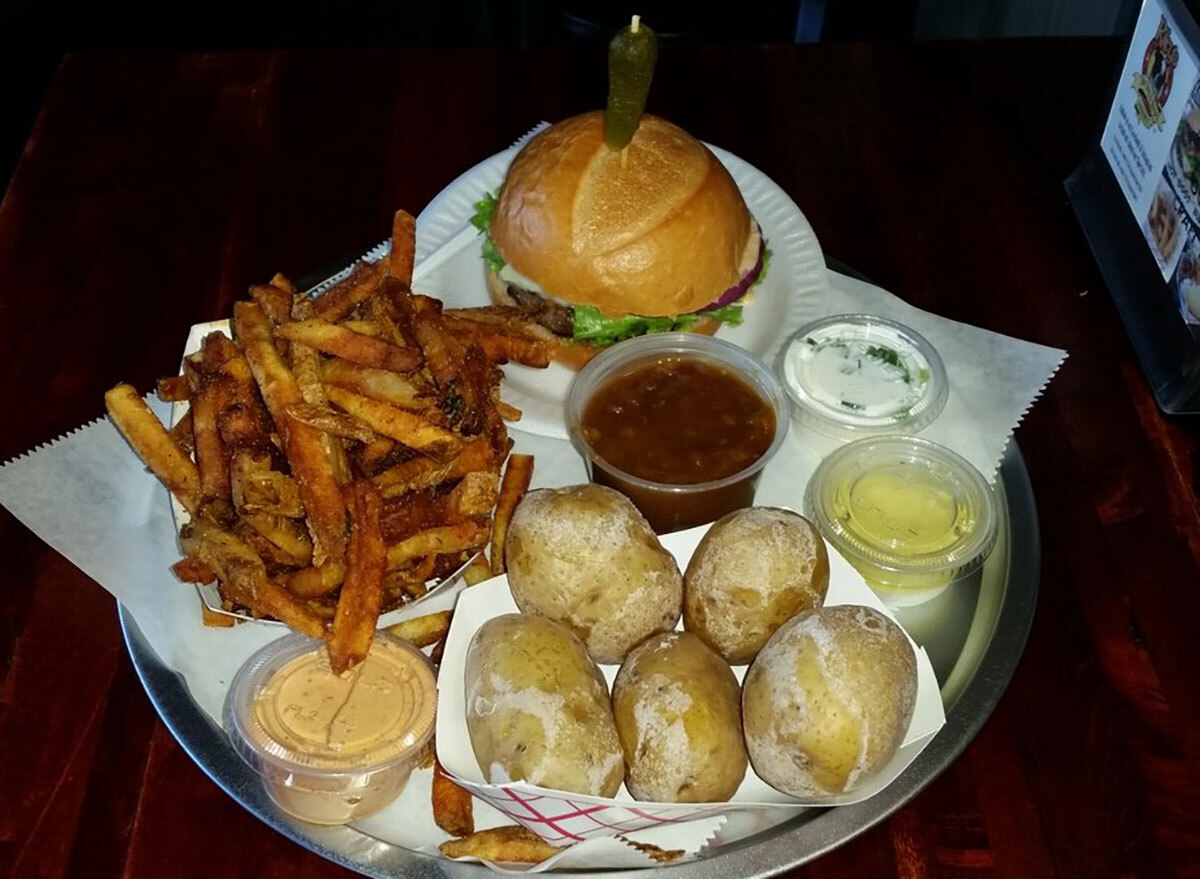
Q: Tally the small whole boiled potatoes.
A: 5